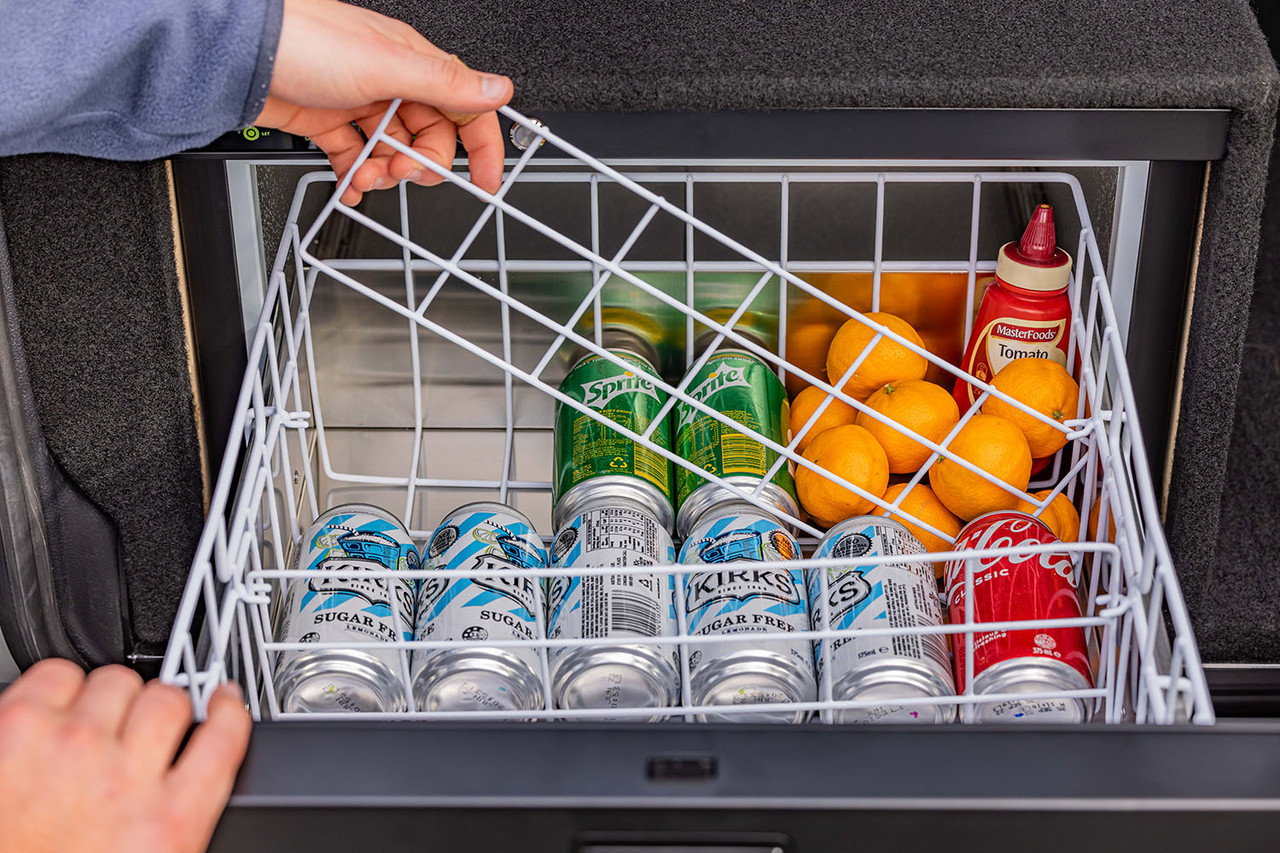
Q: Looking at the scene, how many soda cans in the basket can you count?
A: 8